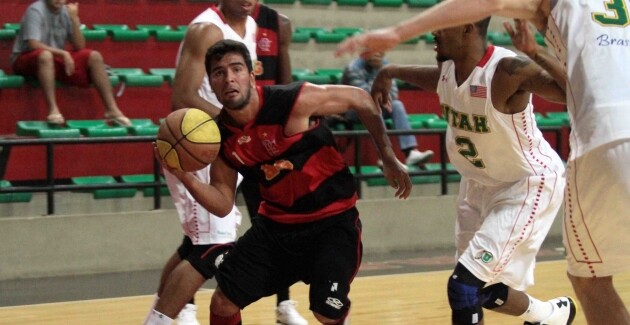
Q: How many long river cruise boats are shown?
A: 0